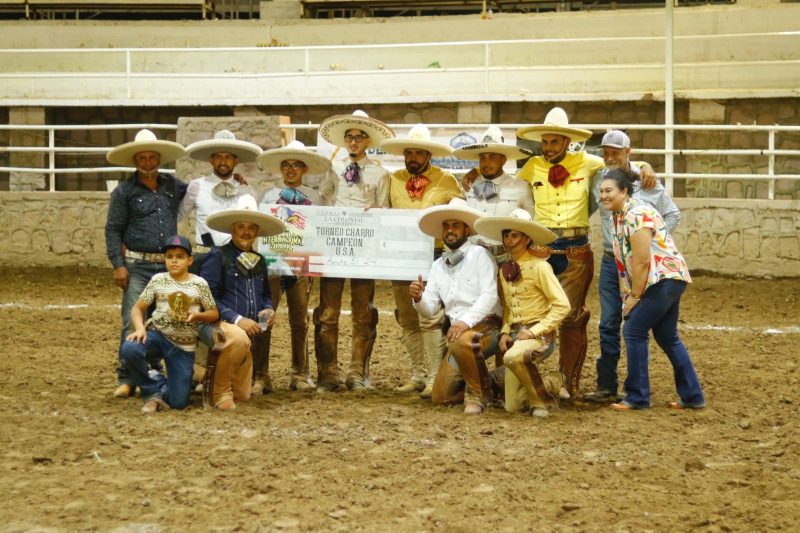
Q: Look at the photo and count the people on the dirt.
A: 13